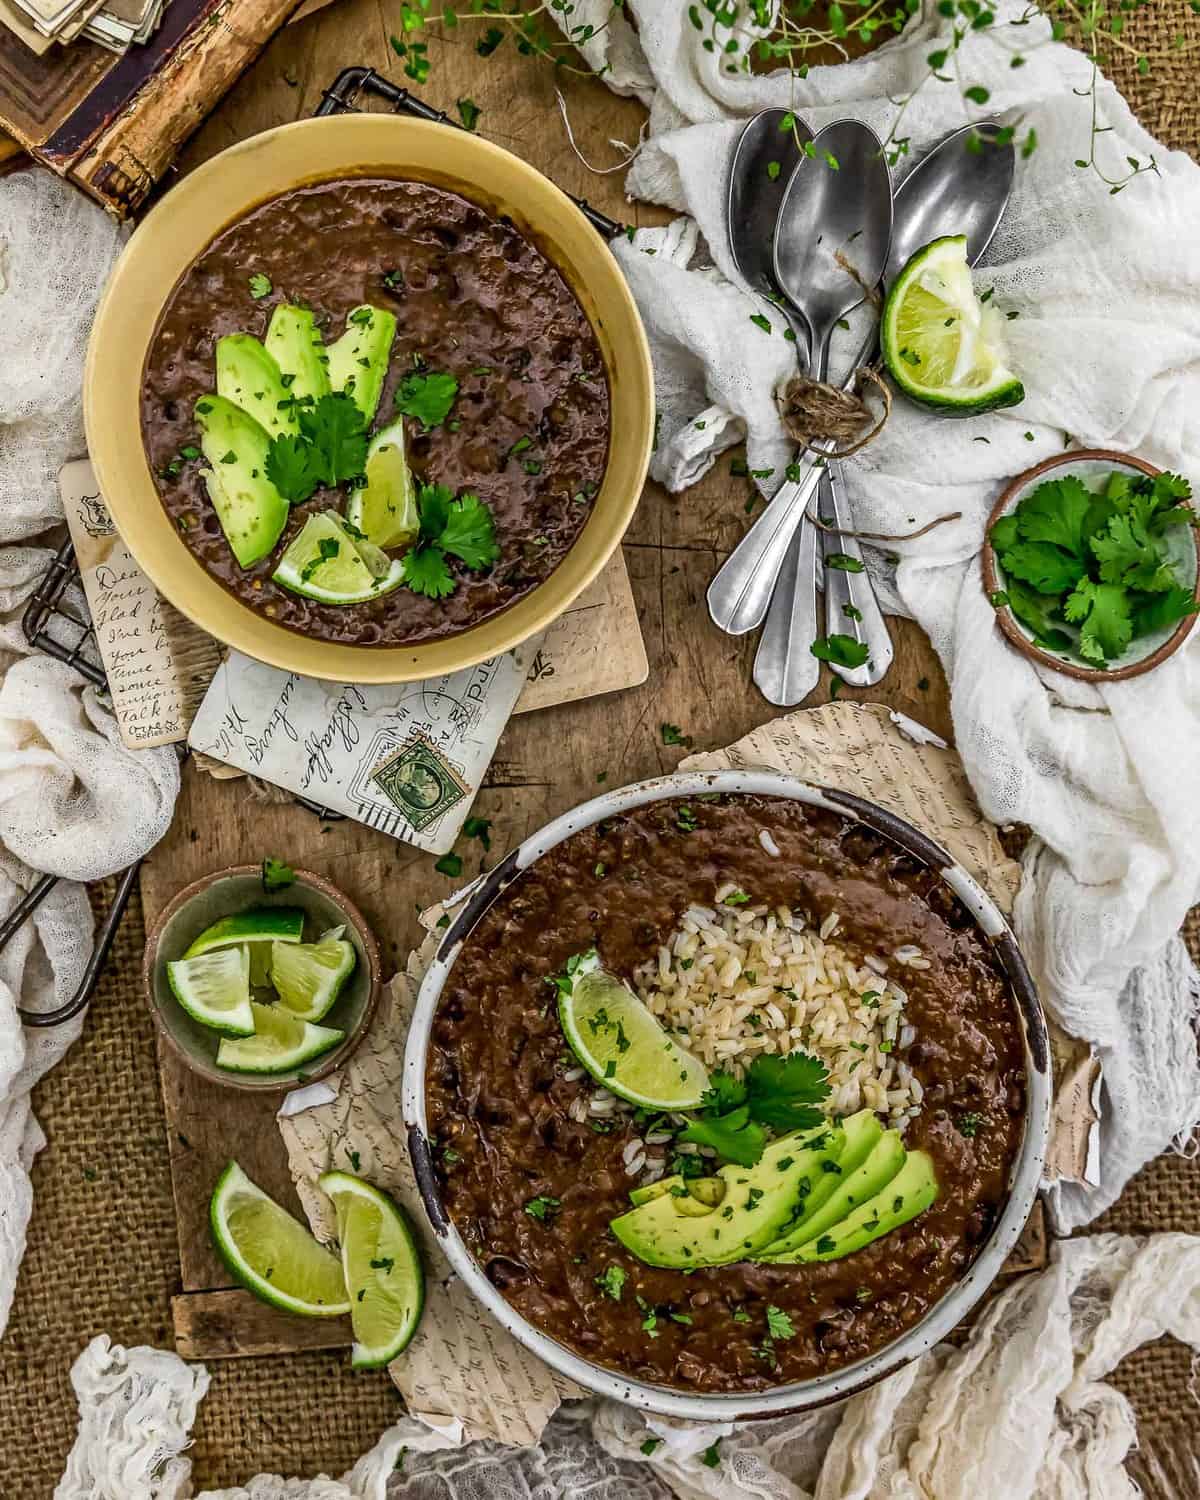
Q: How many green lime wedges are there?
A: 10